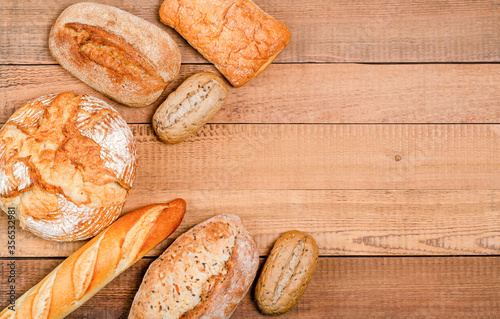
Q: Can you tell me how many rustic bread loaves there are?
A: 7